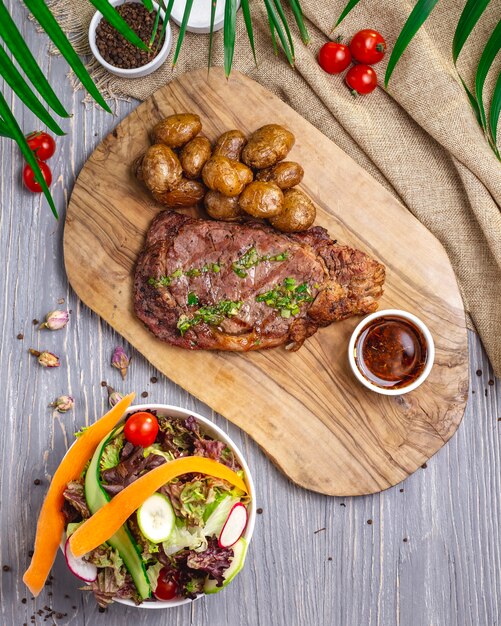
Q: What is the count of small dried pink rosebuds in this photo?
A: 5